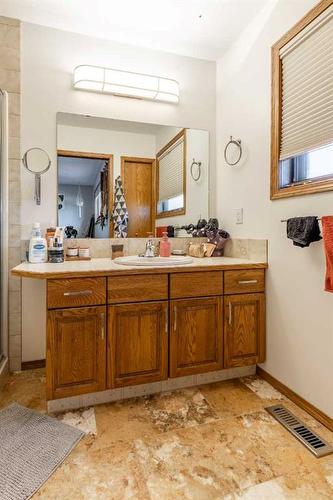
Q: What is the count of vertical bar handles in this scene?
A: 4